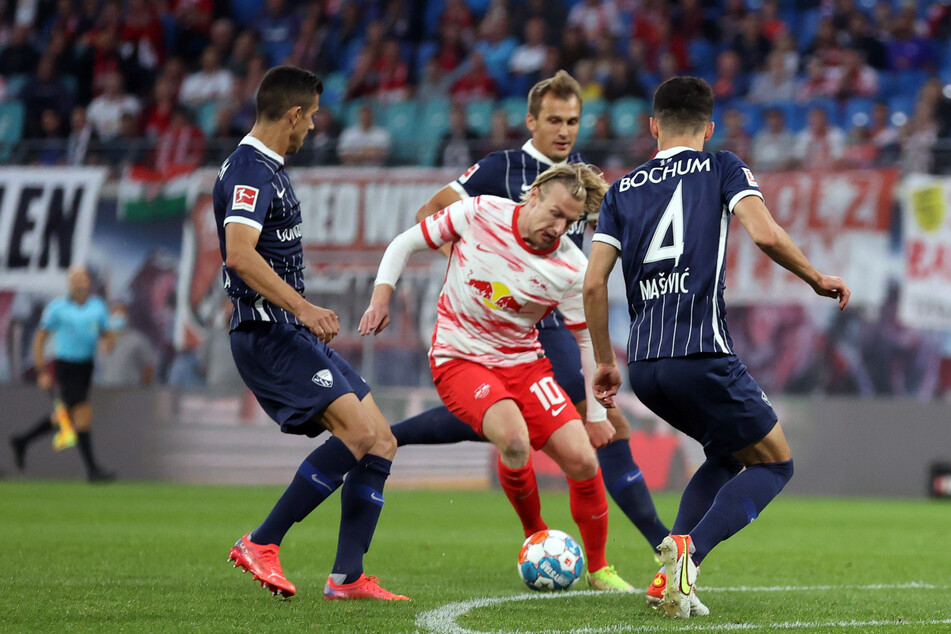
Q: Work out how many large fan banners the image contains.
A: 4